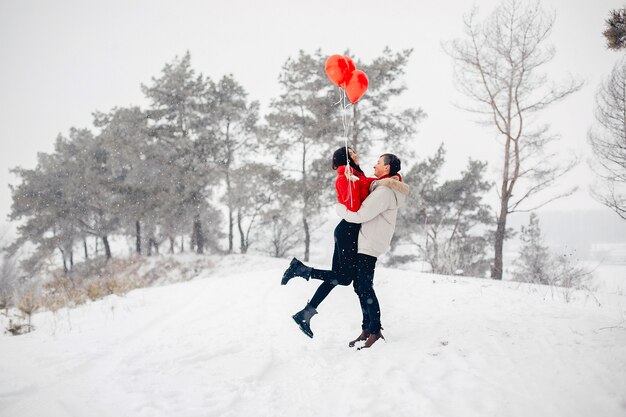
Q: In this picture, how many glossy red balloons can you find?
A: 3